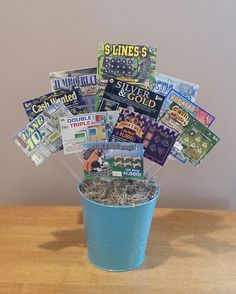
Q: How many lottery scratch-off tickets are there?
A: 11